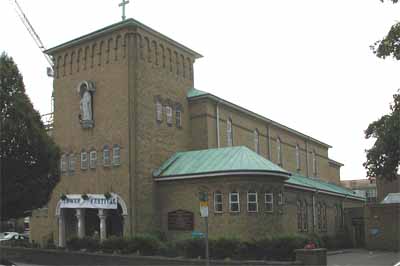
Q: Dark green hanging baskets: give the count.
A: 3